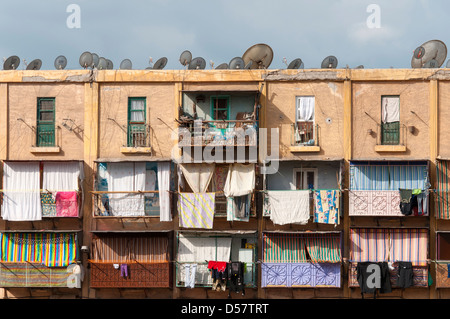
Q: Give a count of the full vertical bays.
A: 5